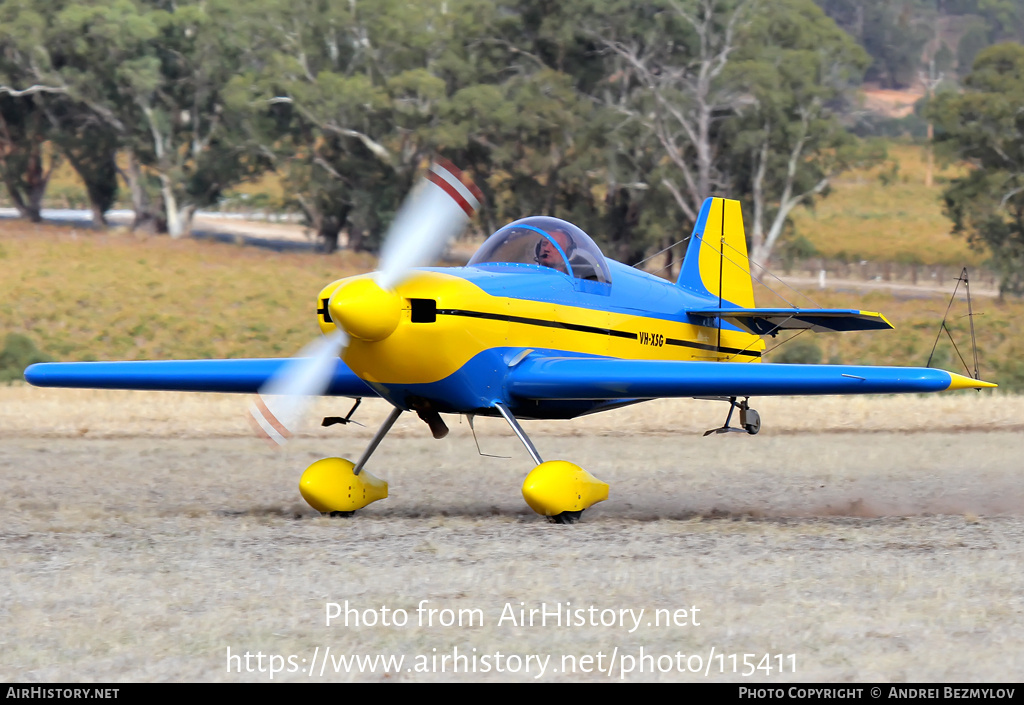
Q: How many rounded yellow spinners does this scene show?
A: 1